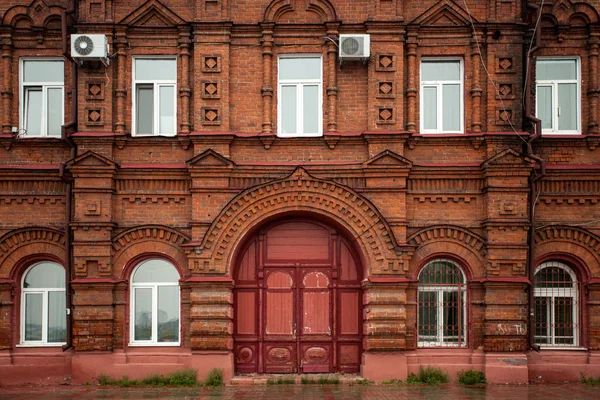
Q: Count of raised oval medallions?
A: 2